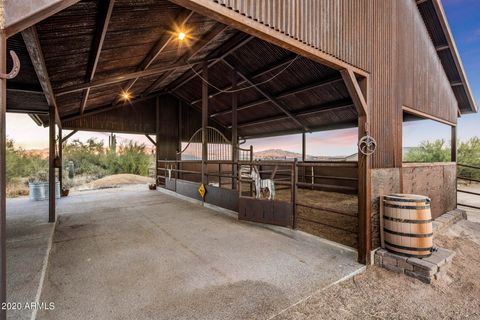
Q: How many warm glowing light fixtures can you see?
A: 2